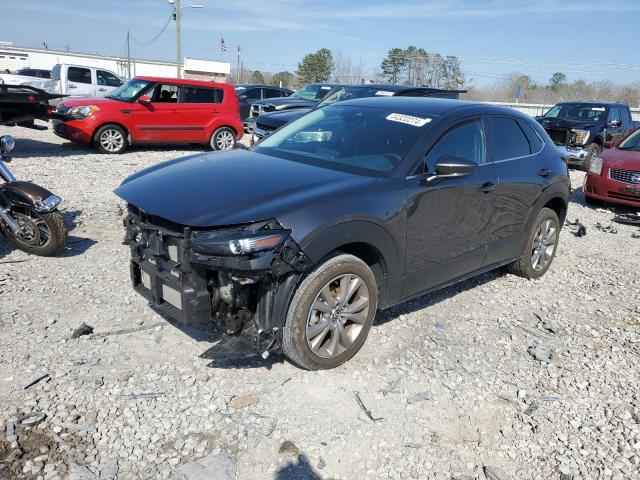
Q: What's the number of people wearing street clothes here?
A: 0